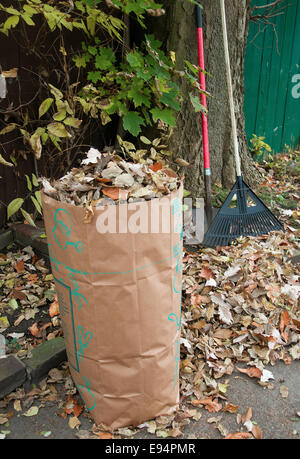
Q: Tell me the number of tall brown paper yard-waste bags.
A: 1